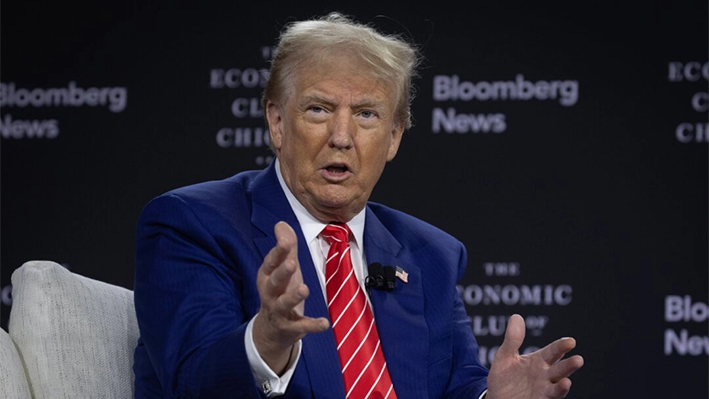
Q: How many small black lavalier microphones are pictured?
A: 2